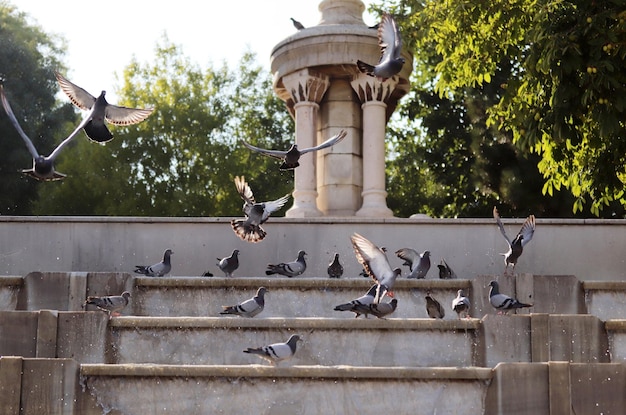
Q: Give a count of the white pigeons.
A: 0